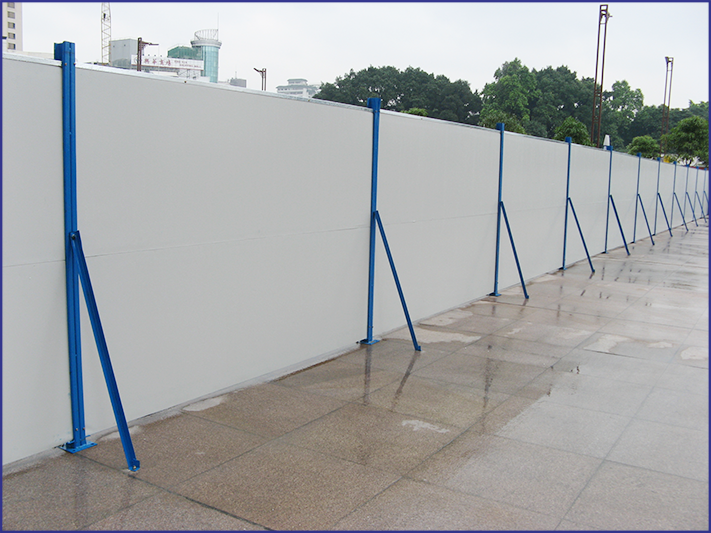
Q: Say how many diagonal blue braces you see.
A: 11